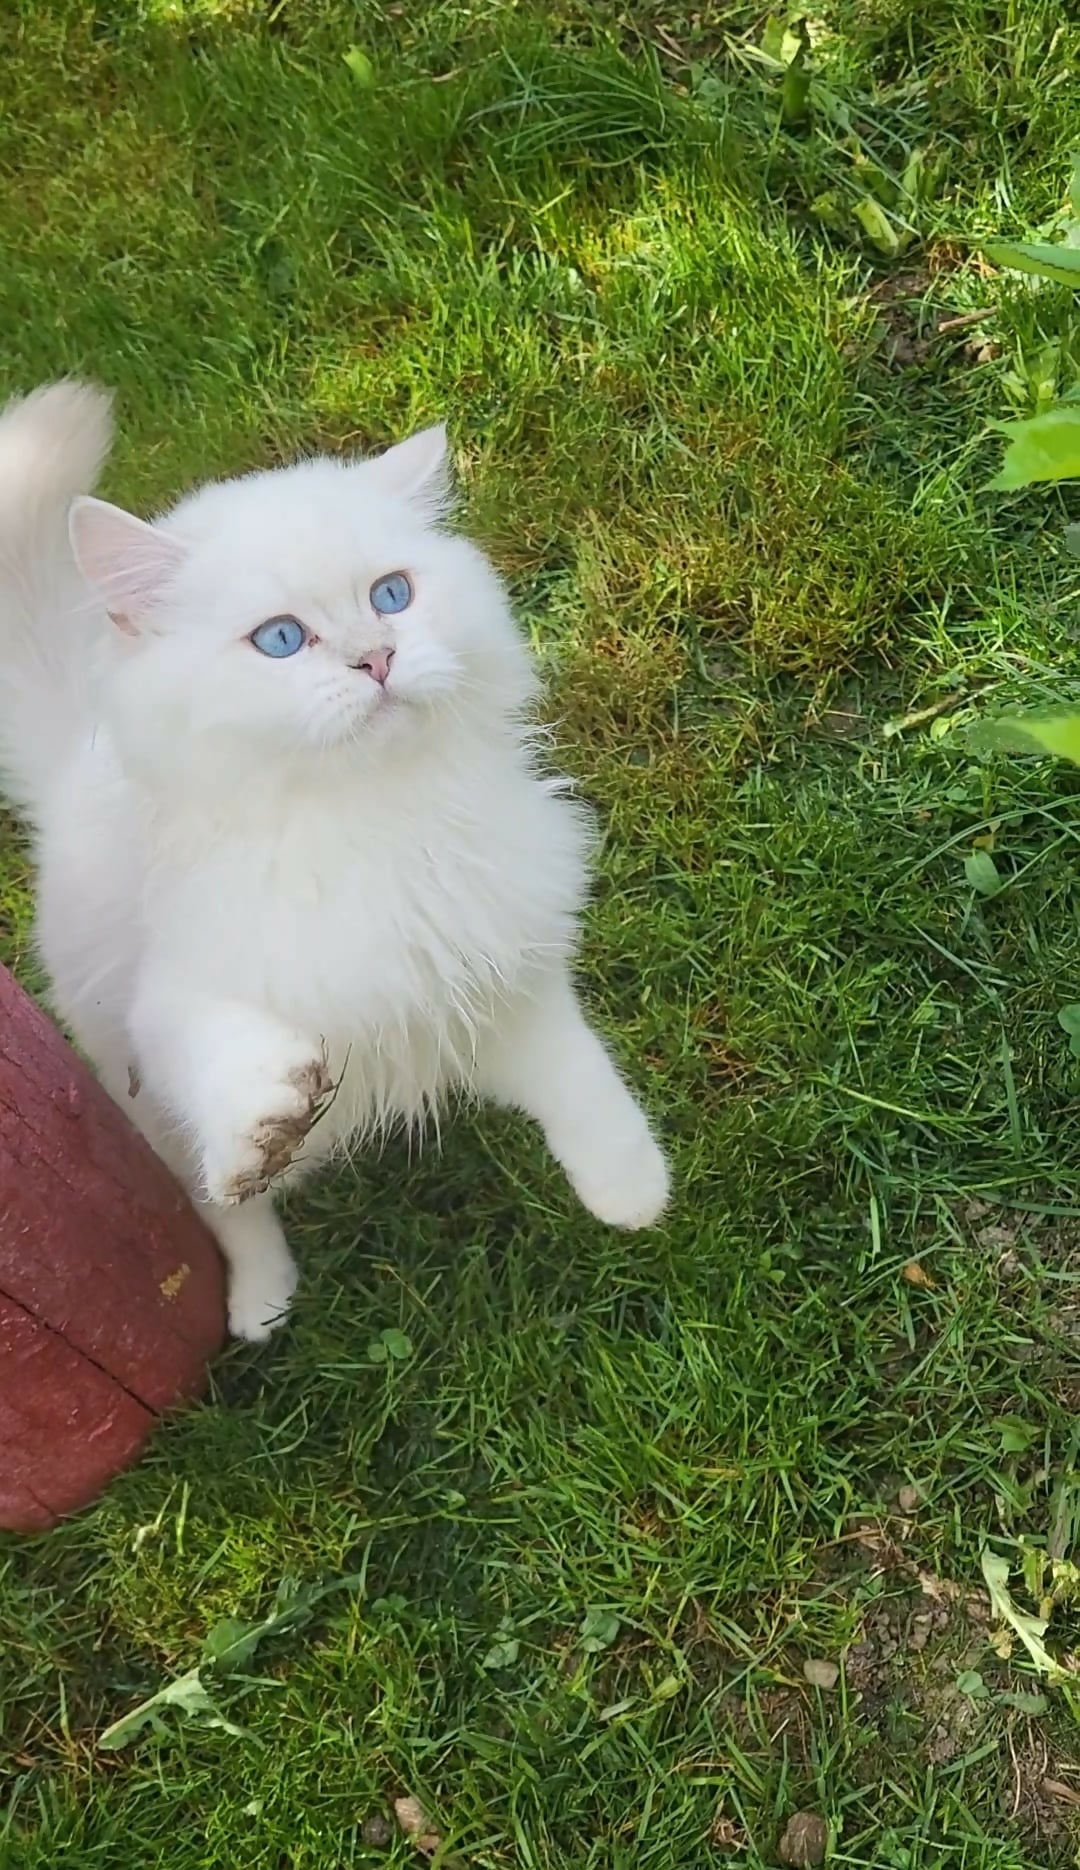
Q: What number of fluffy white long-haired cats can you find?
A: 1